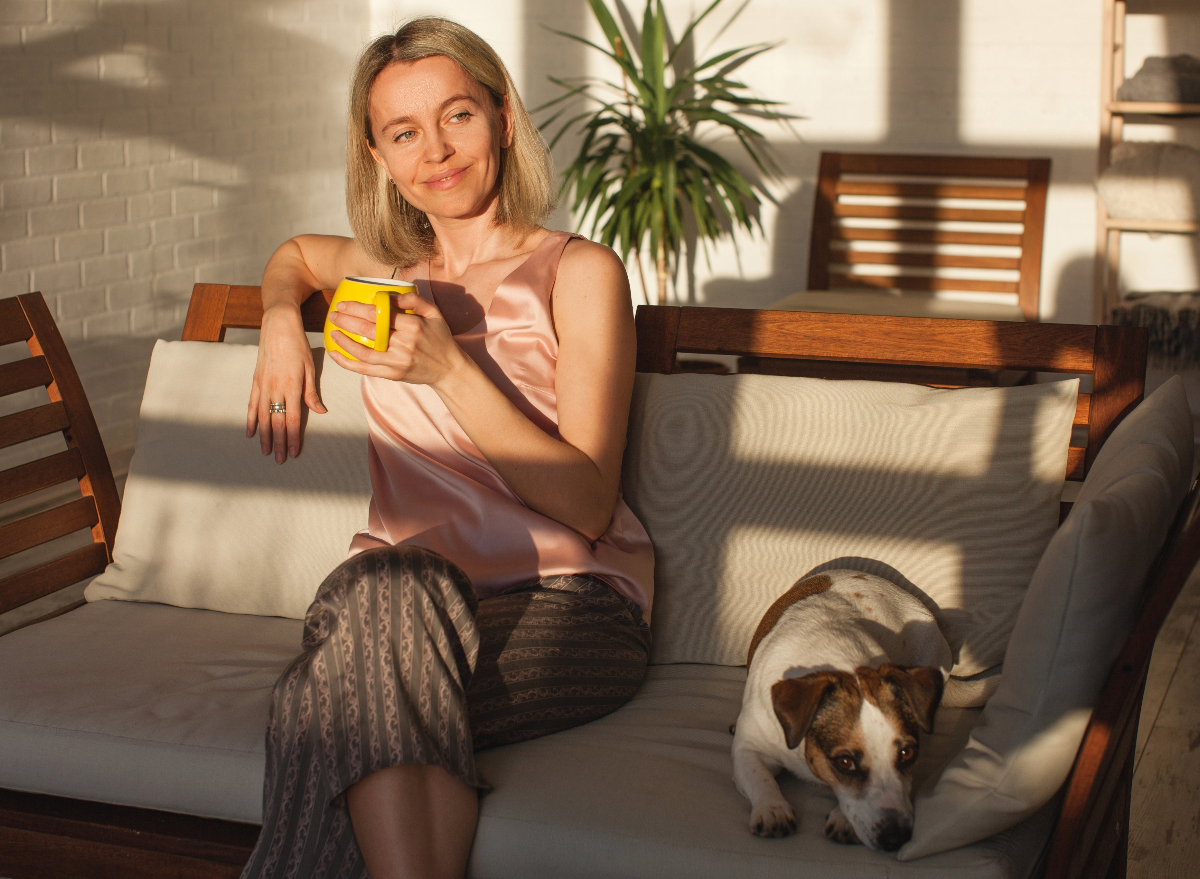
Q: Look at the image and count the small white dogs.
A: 1